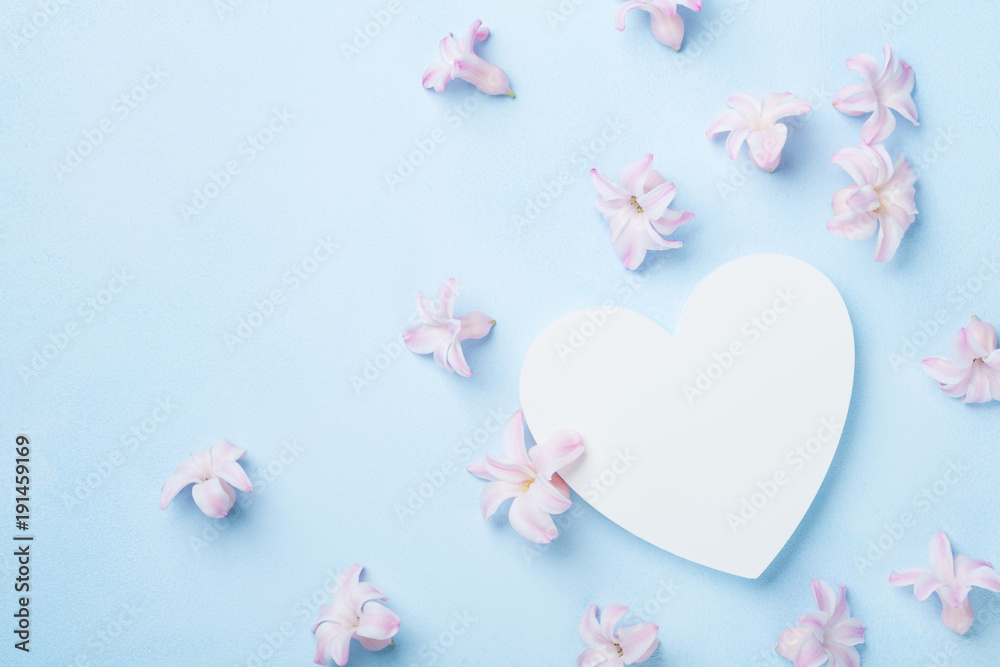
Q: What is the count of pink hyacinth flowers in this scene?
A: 14